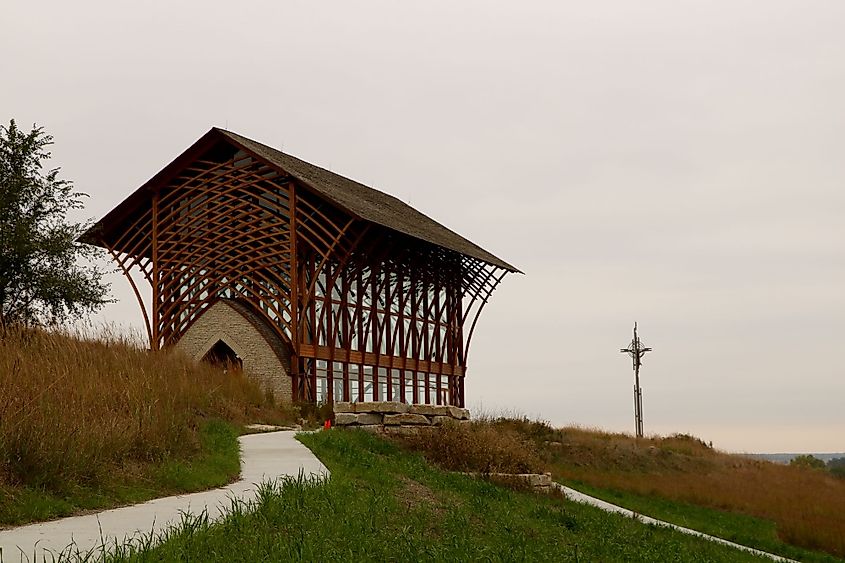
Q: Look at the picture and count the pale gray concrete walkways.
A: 2